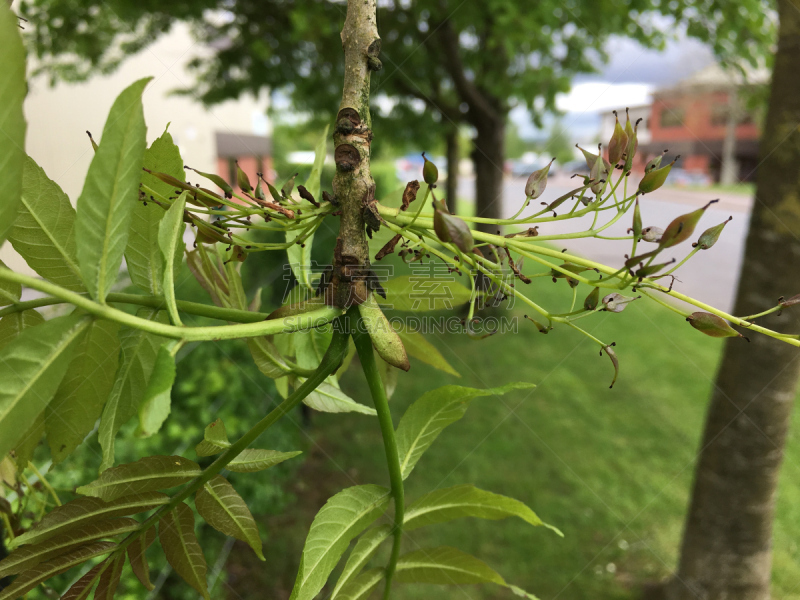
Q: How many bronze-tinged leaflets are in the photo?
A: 9